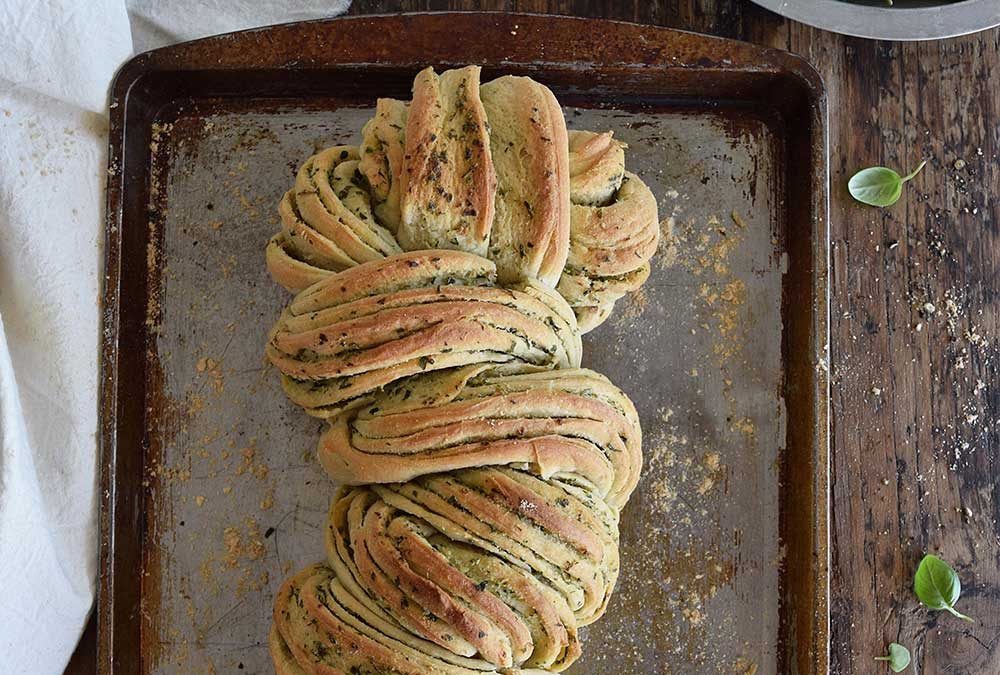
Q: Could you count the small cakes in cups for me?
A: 0